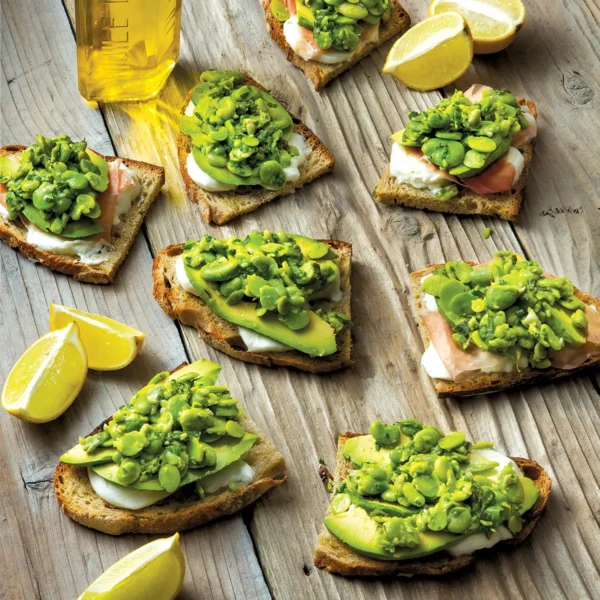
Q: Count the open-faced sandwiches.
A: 8